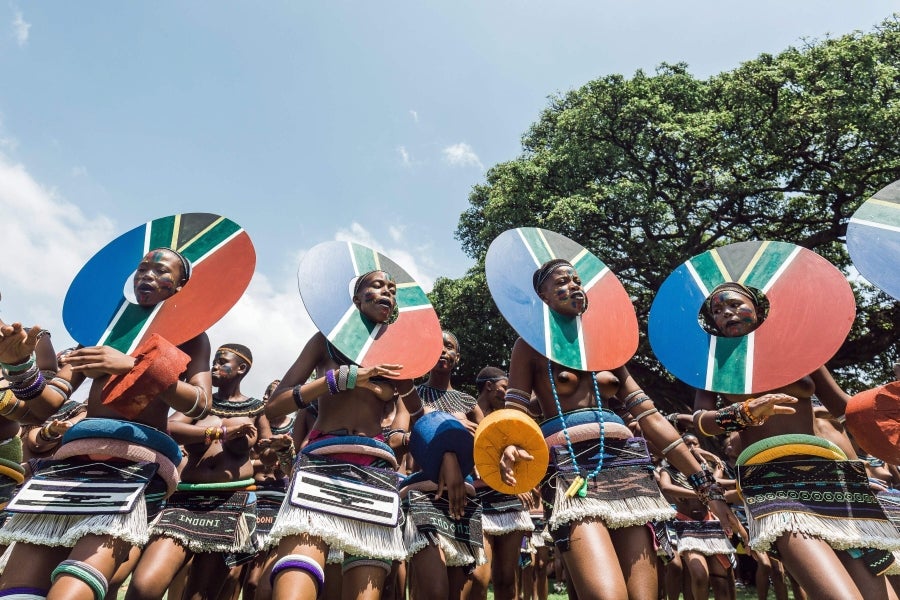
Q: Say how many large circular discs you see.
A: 5